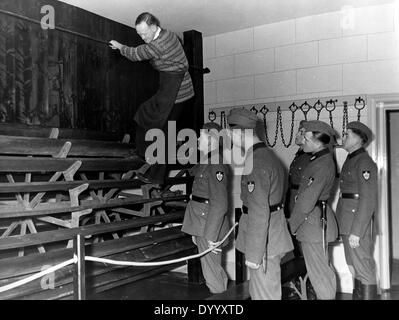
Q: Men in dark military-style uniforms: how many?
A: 5